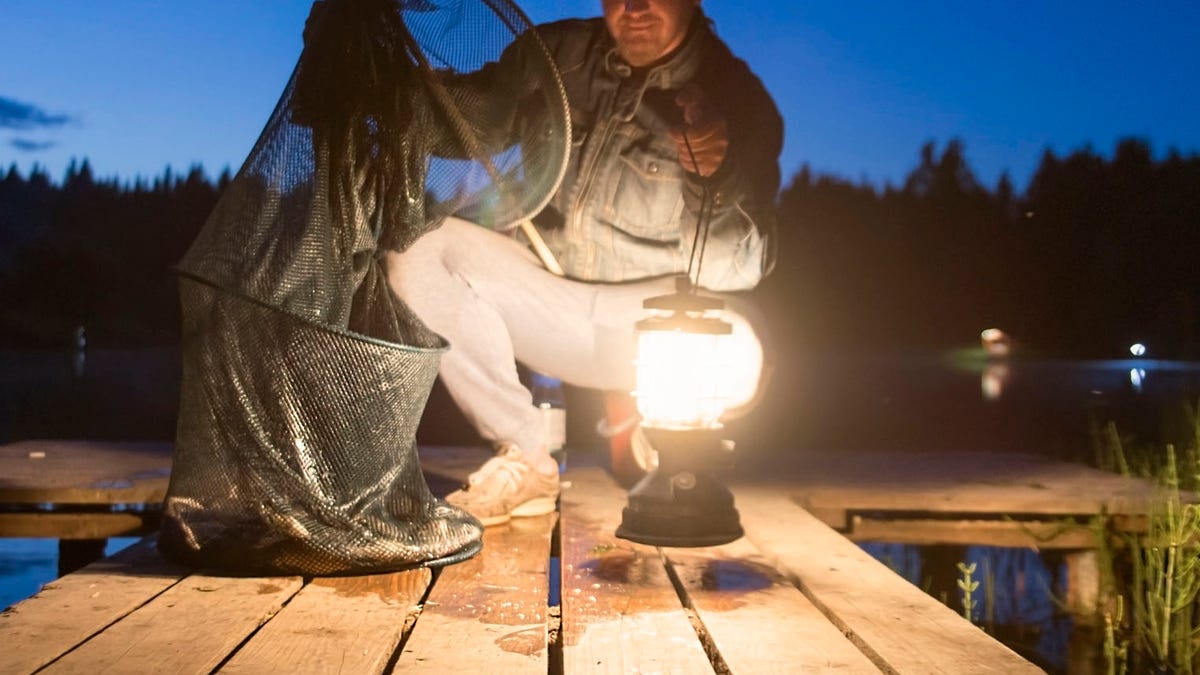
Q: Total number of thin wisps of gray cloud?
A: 2